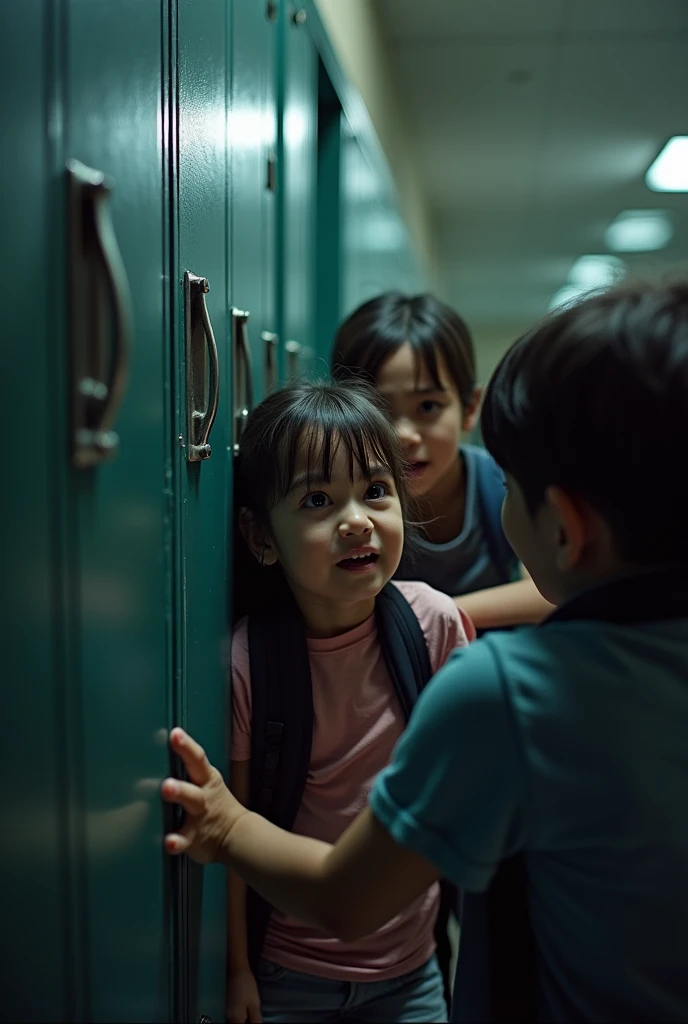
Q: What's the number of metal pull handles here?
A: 5